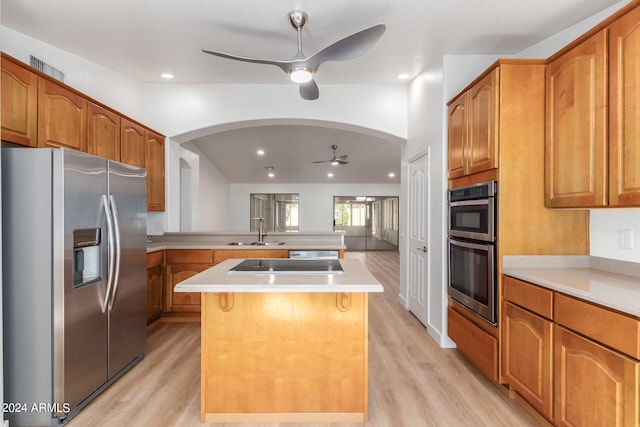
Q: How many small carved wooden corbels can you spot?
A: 2